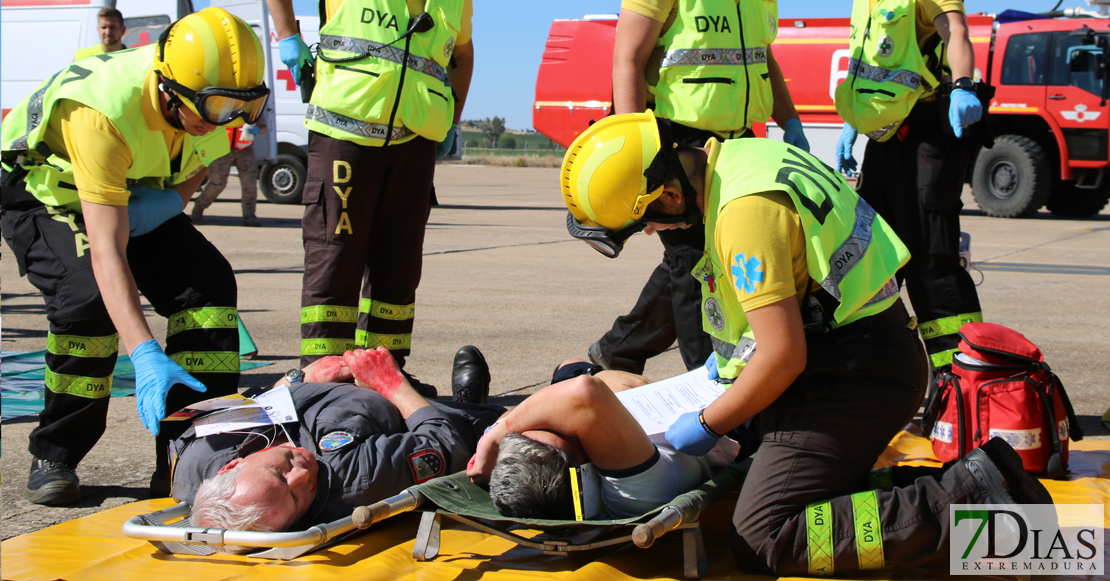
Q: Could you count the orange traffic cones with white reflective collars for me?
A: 0